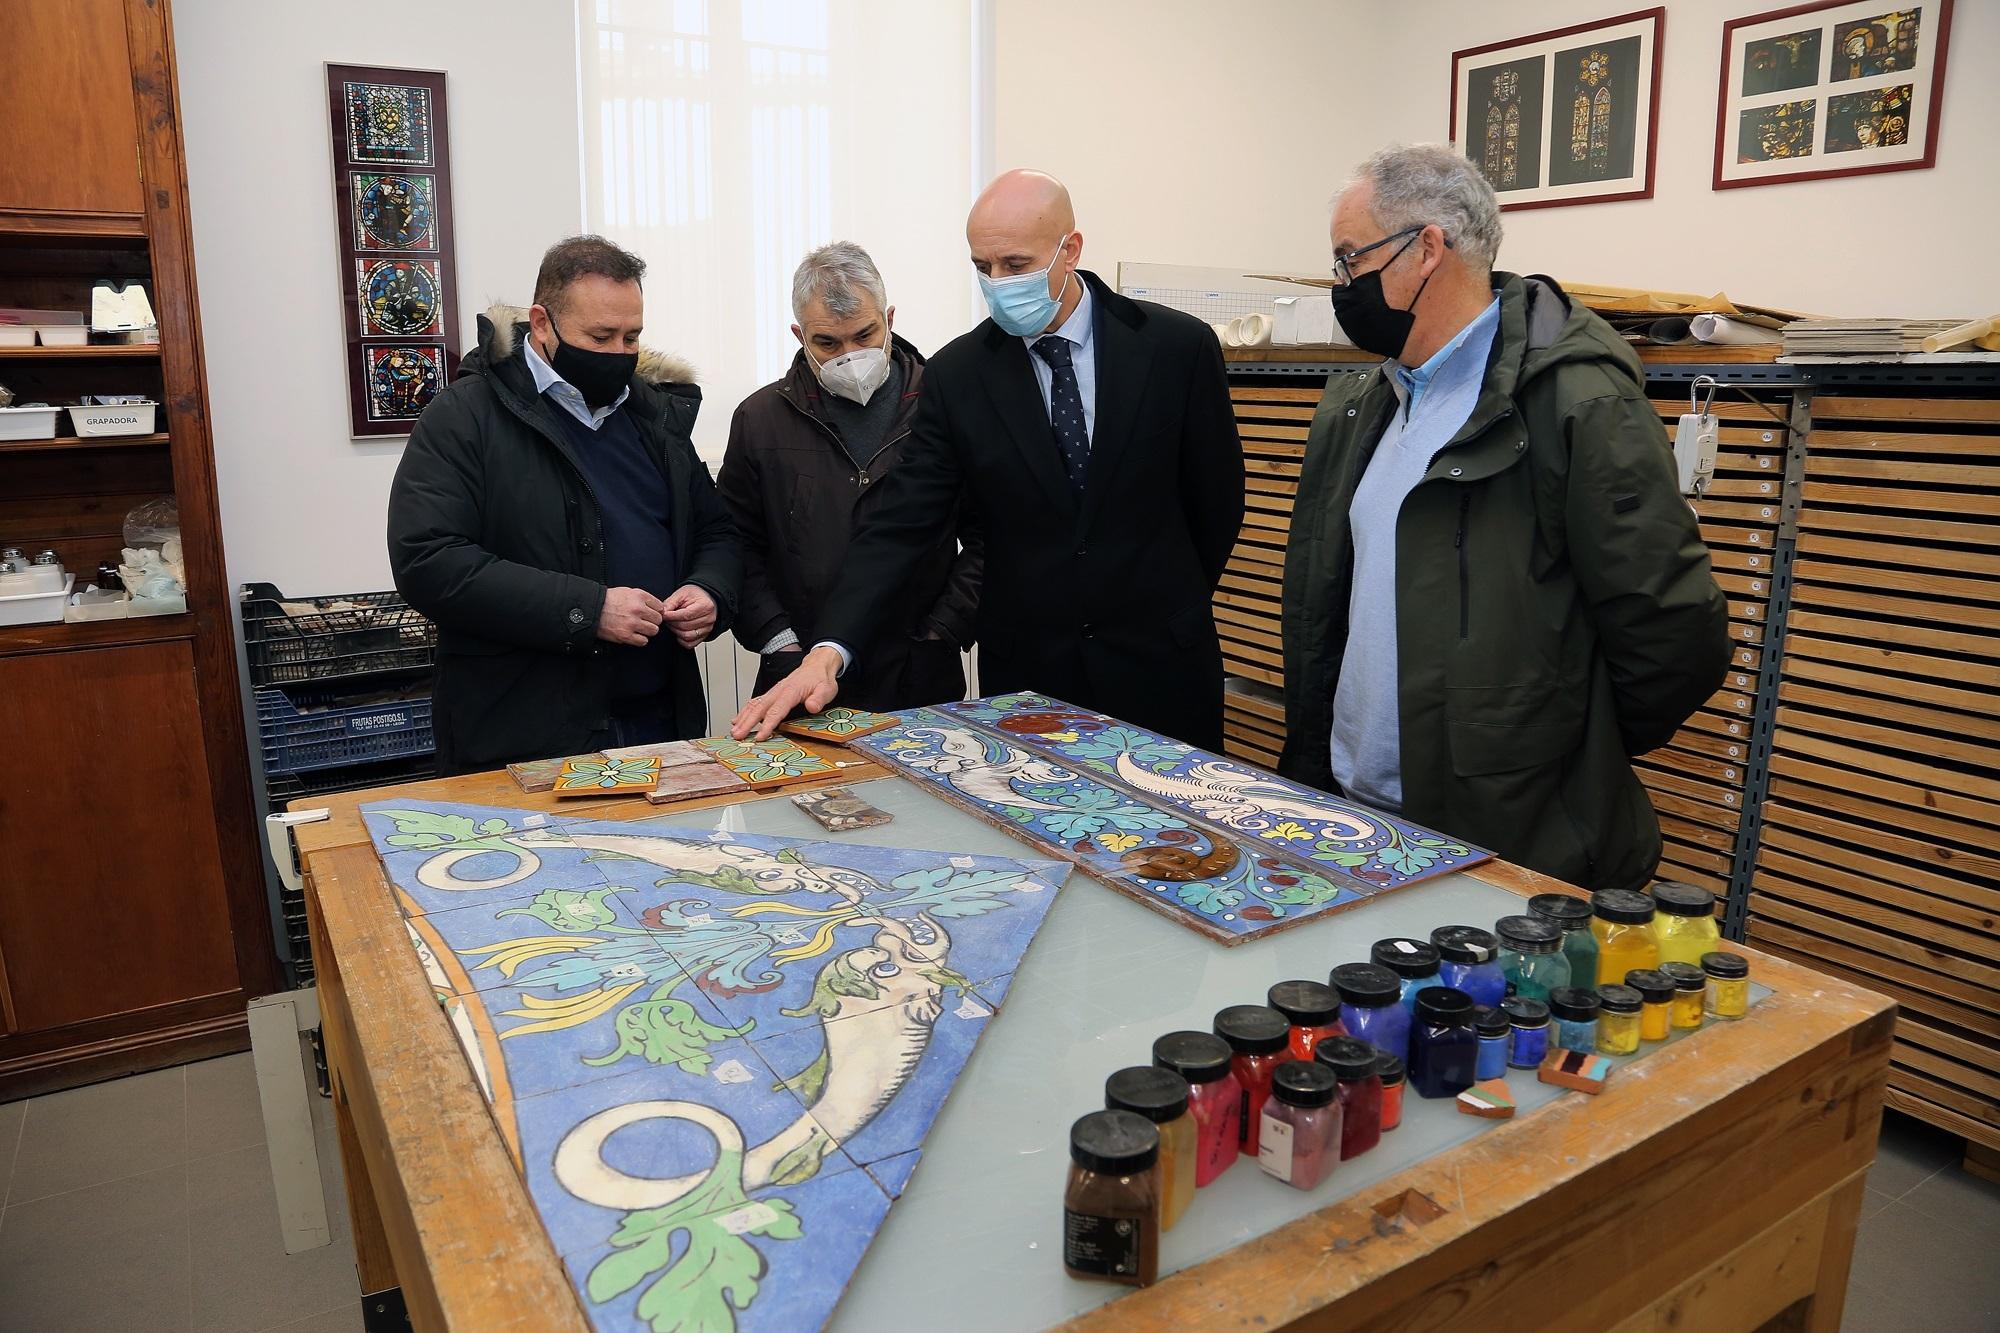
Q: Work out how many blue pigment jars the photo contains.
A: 7